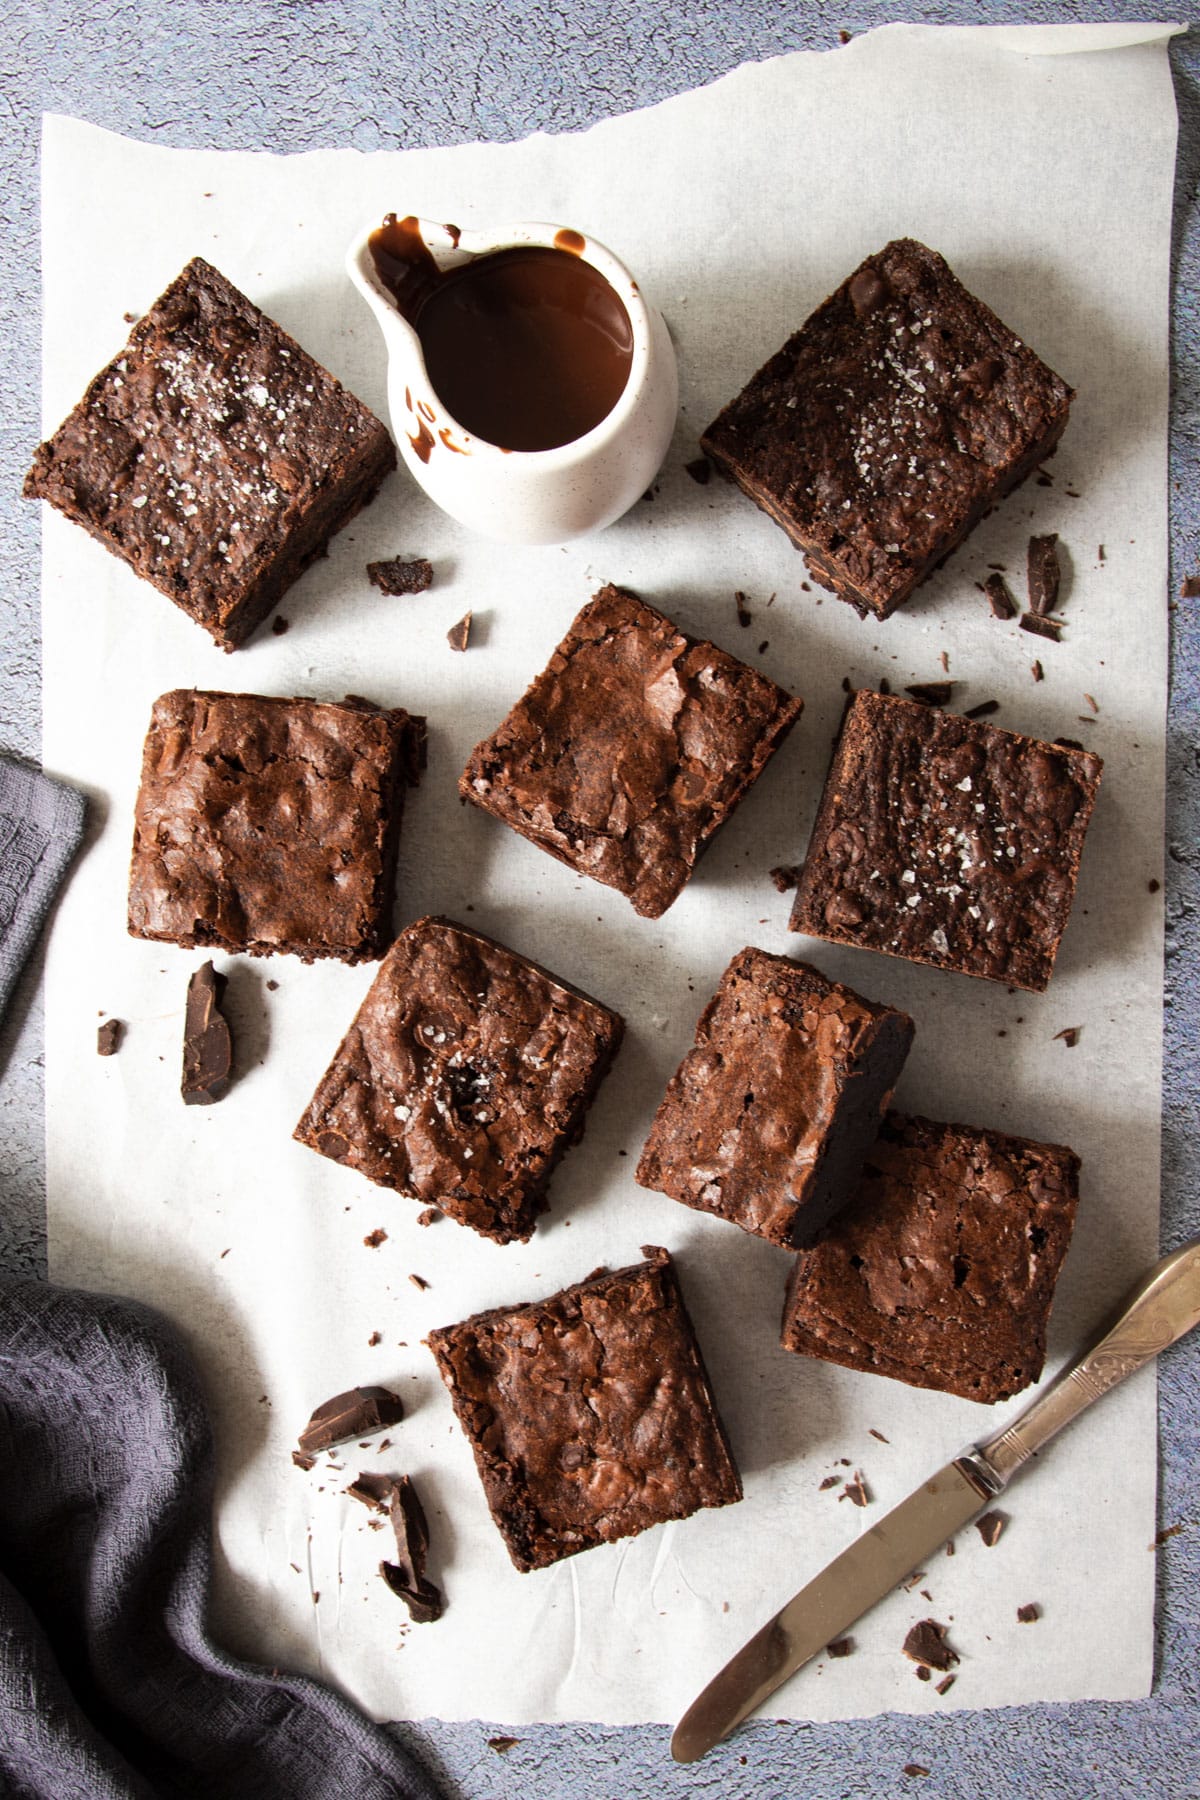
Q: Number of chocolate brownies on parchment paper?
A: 9